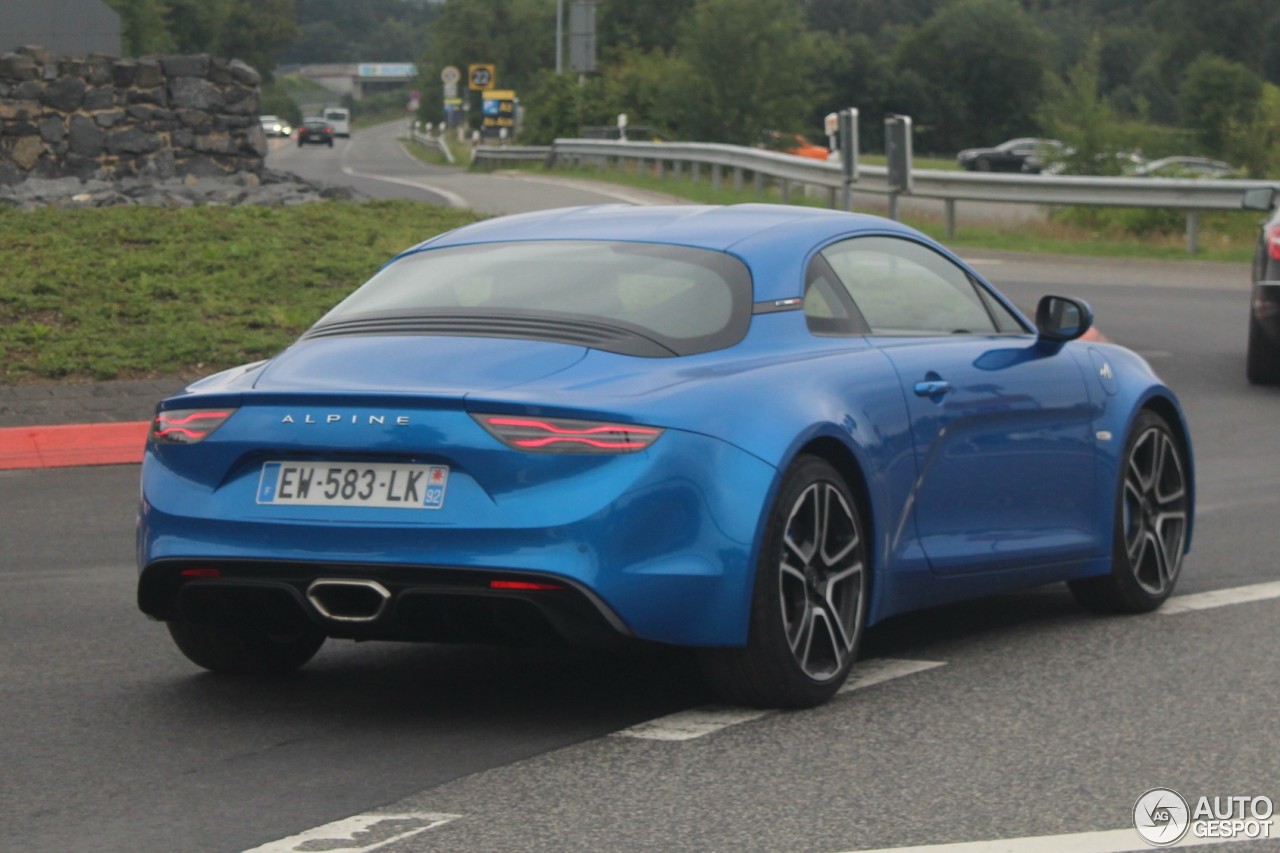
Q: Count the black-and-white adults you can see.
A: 0